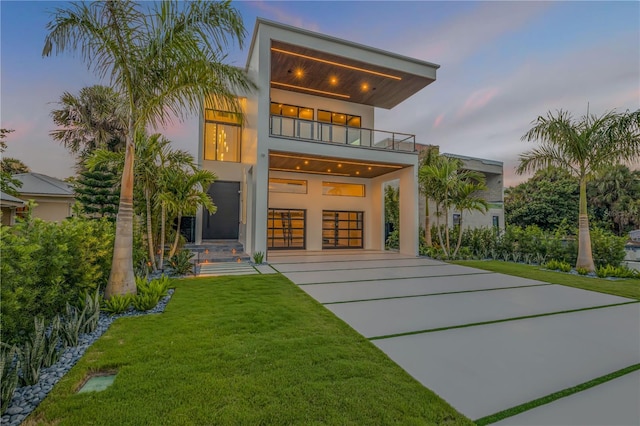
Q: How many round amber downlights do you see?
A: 9